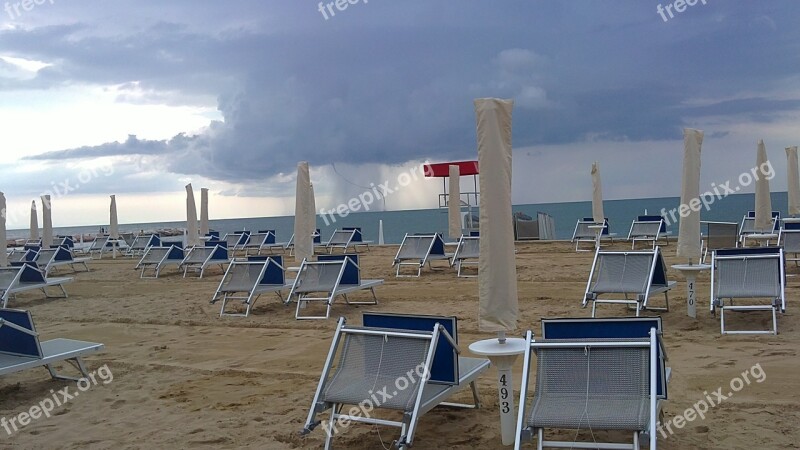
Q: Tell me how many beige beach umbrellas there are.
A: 14